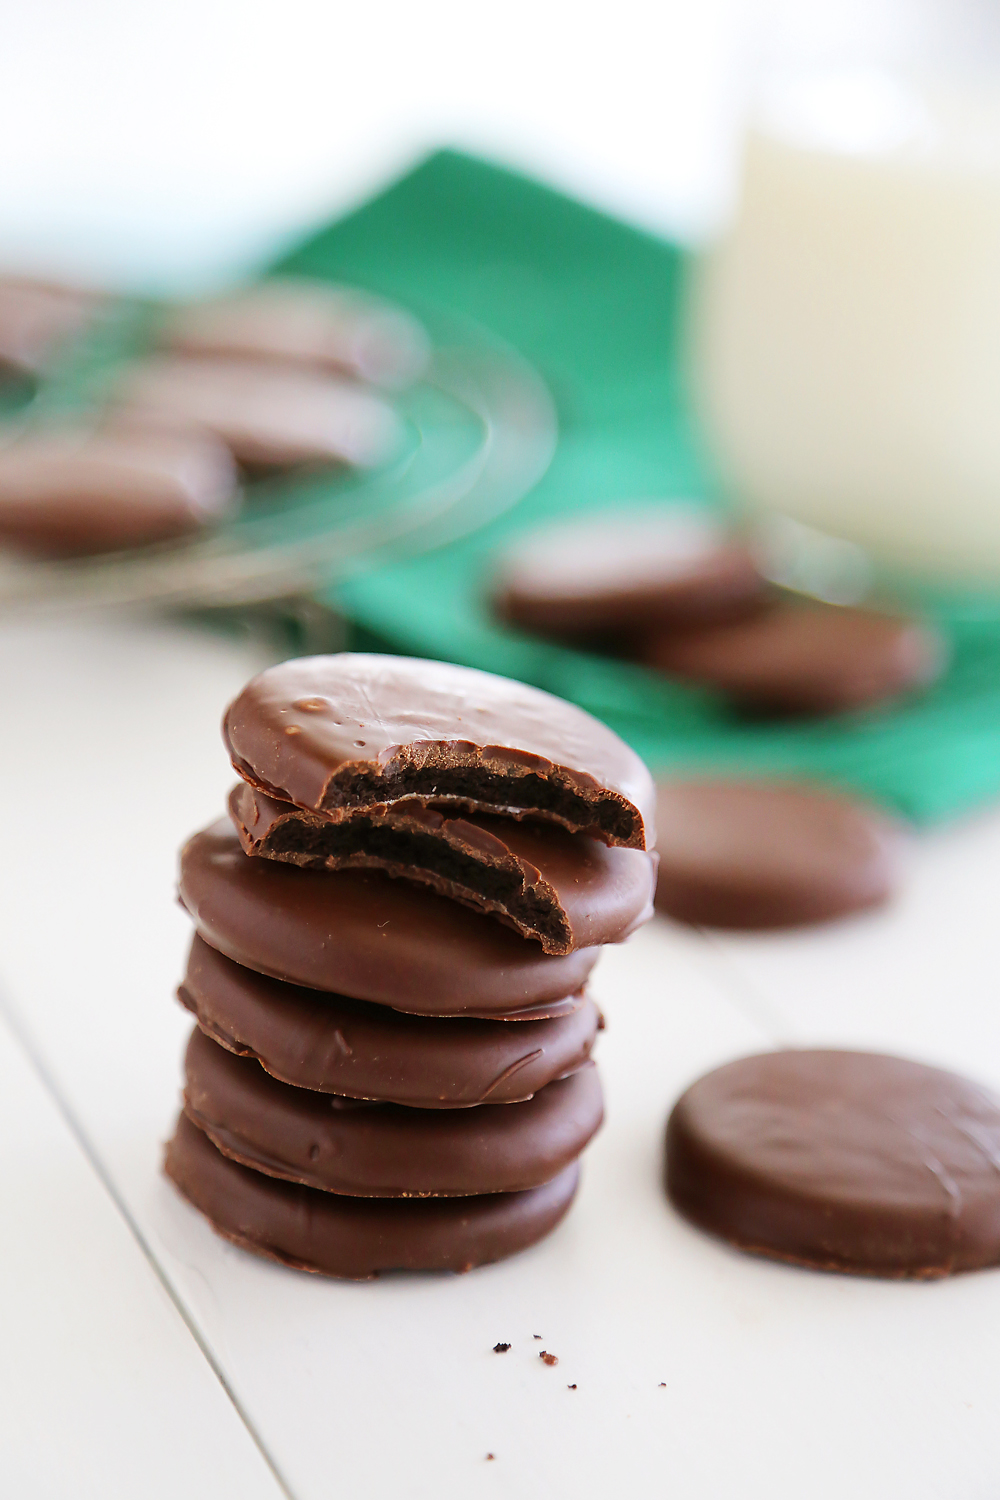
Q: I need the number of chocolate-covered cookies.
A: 14